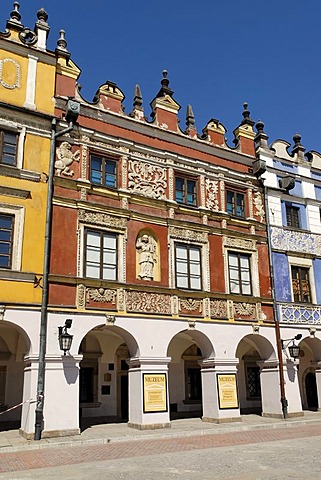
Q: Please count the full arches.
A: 3